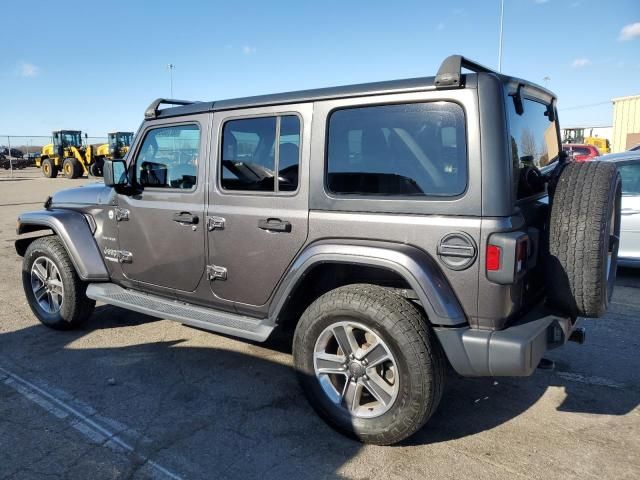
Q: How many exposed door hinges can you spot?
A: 4